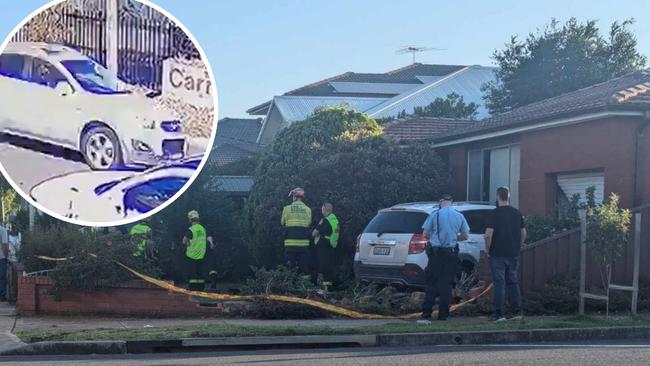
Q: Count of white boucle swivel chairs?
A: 0